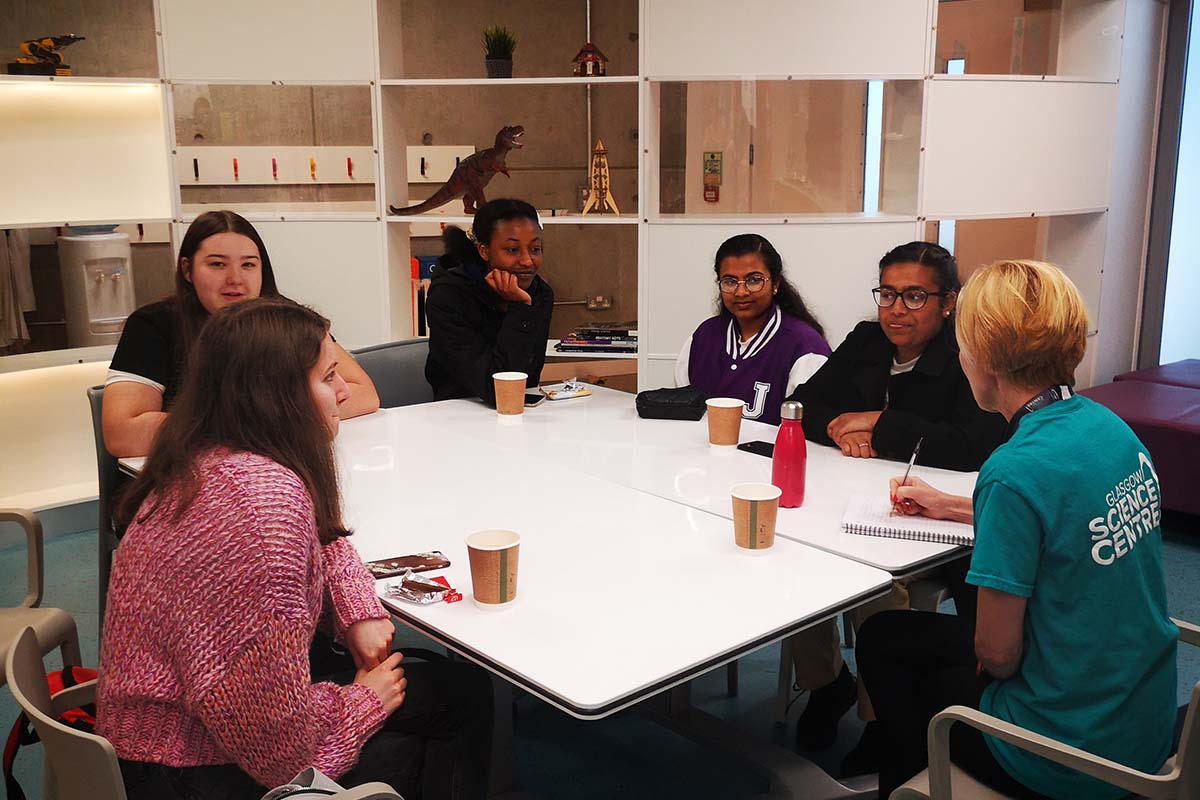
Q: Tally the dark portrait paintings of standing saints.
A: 0